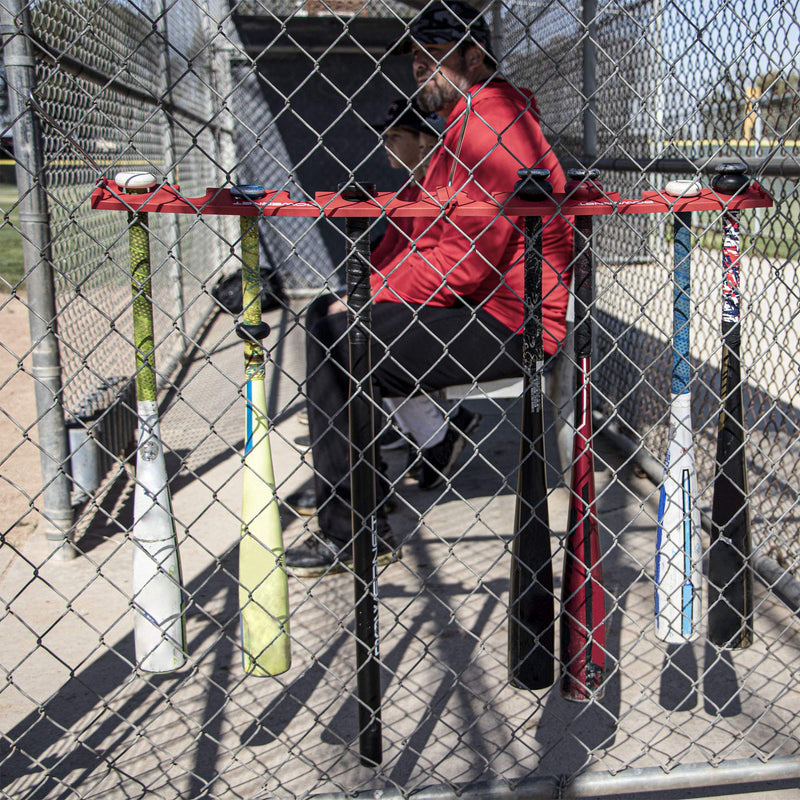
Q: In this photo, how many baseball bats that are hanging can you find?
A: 7